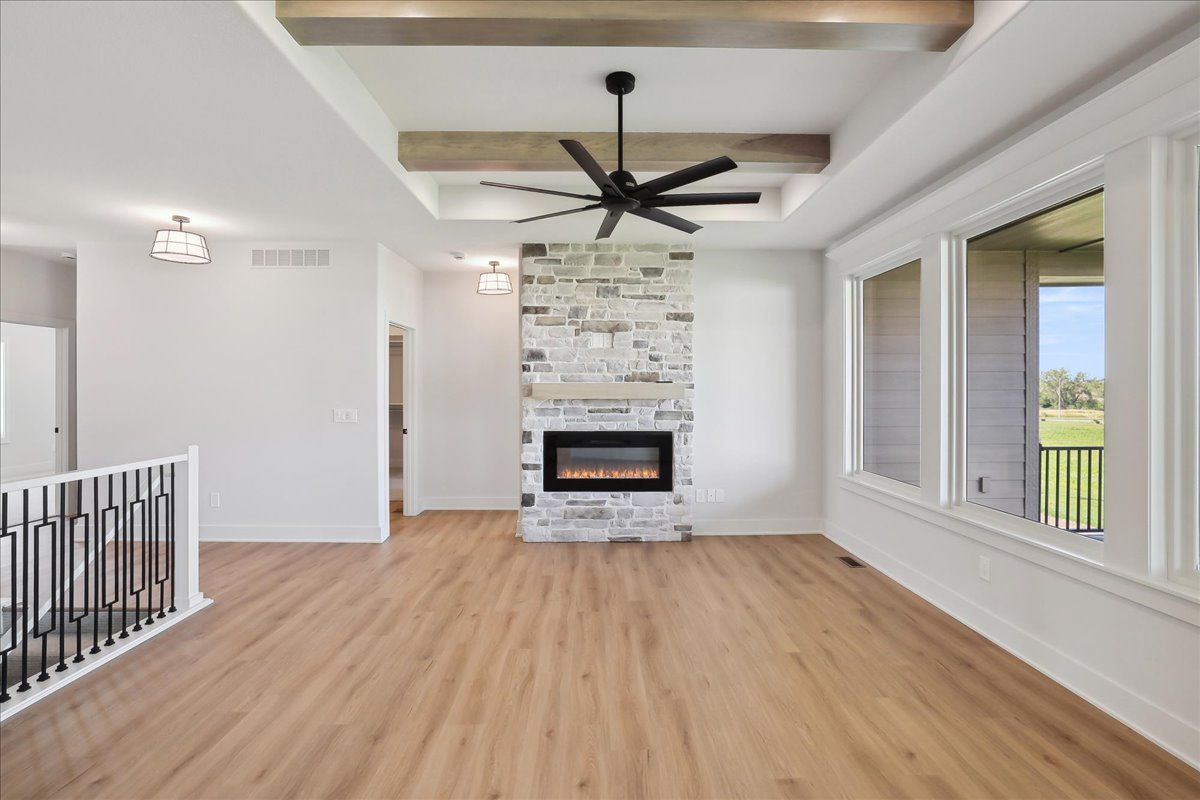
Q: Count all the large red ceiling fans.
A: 0